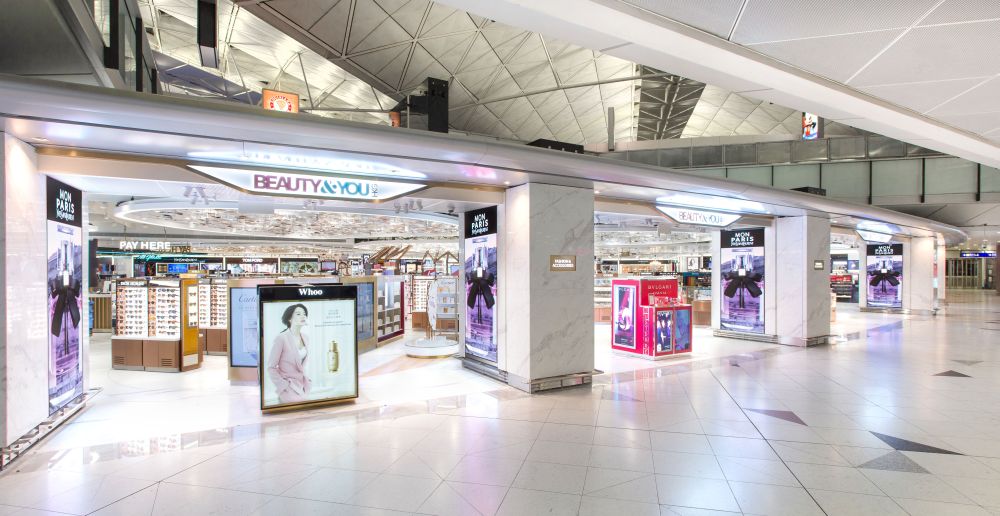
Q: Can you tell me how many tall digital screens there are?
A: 4